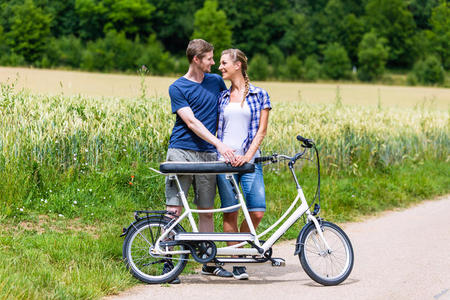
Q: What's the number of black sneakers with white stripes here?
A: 1